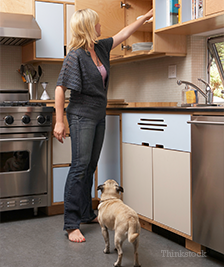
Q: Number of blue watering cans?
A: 0